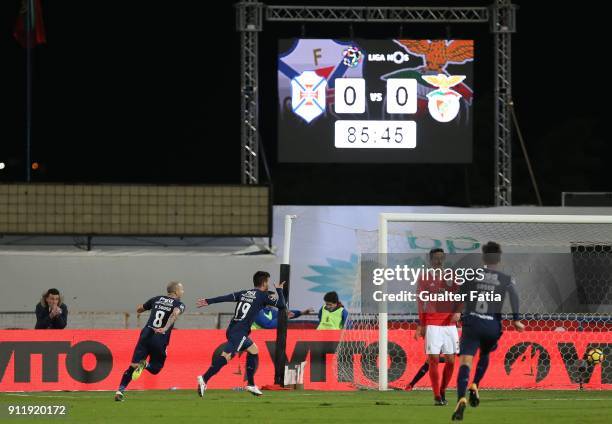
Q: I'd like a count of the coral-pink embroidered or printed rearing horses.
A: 0